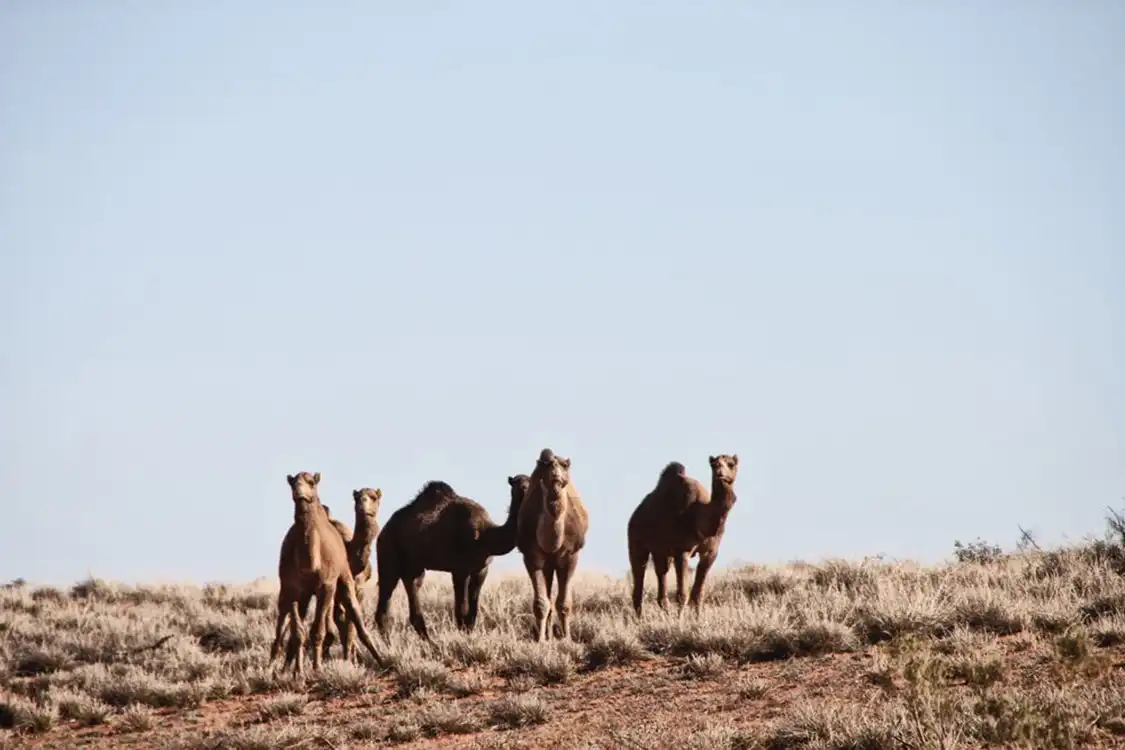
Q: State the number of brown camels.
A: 5